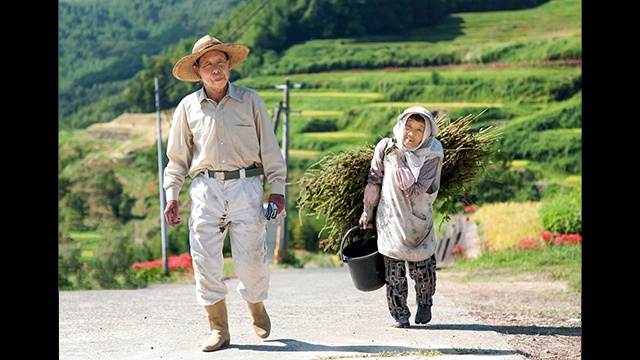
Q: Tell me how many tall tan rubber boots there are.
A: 2